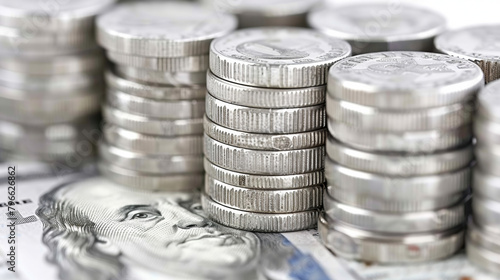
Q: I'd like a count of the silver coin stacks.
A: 8